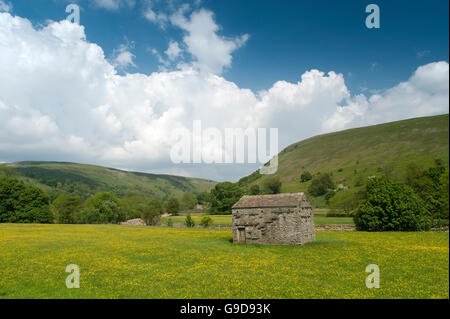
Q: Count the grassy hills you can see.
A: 2